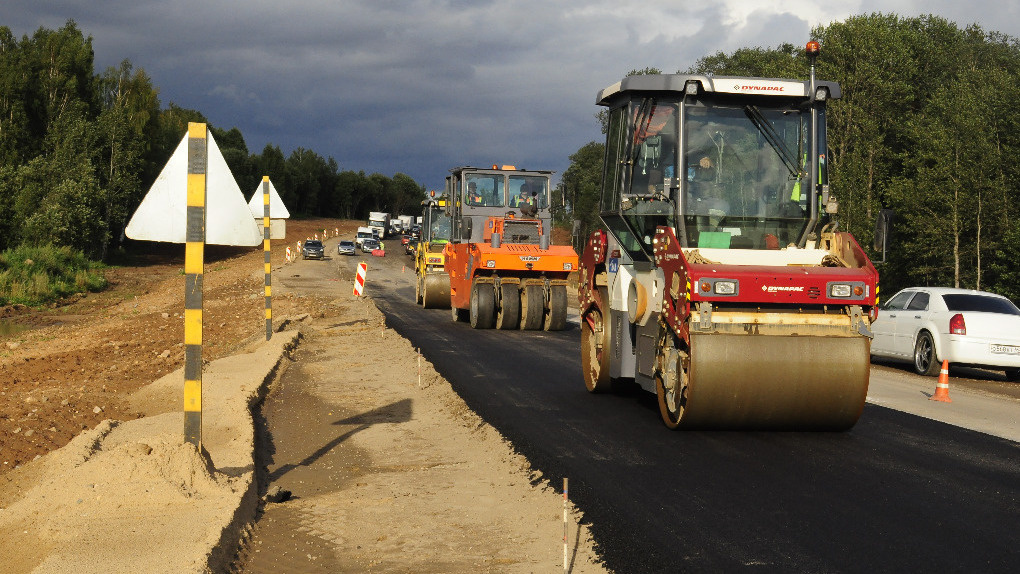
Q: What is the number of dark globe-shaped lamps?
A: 0